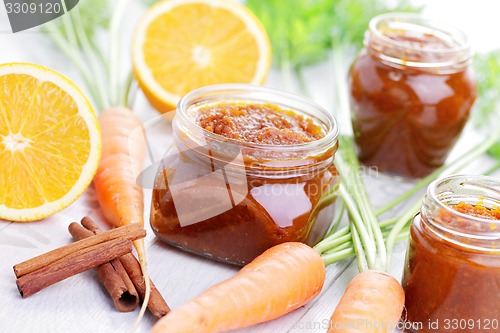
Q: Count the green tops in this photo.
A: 3